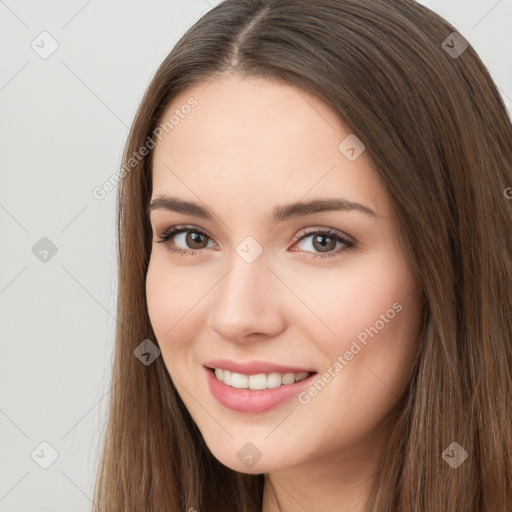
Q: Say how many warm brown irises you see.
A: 2